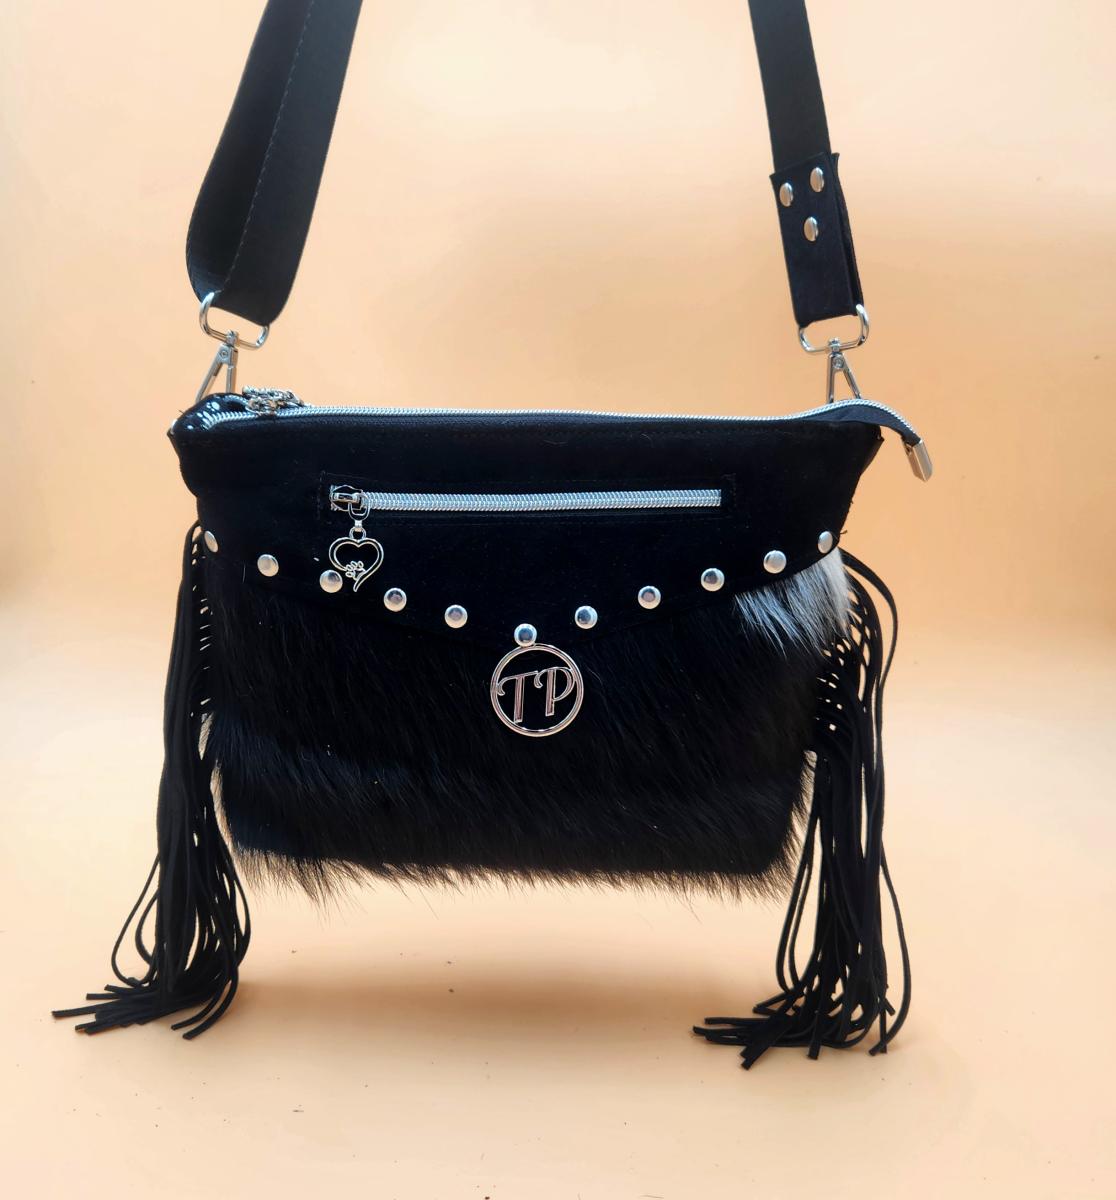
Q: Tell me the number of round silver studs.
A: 14